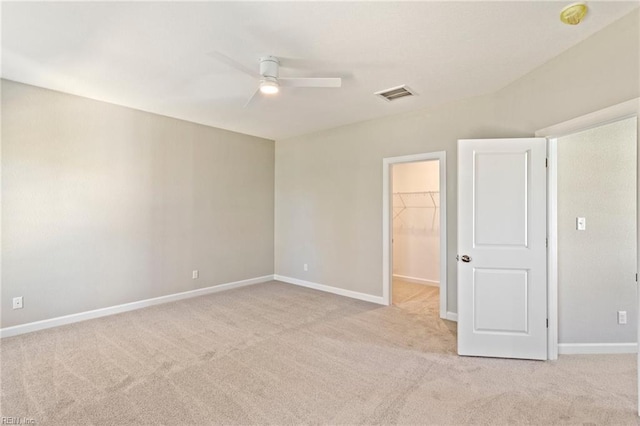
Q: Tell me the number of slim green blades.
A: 0